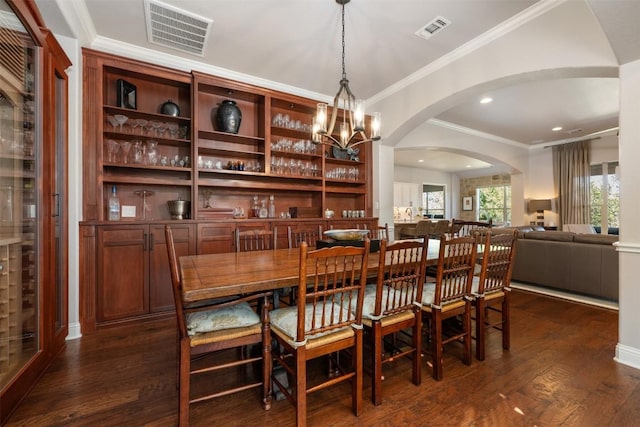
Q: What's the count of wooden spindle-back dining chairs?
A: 10